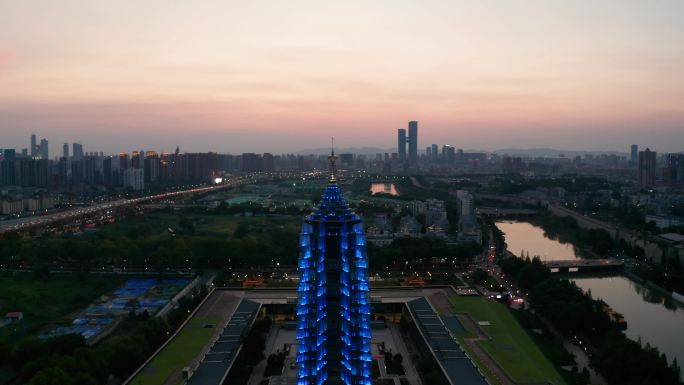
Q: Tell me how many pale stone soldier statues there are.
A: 0